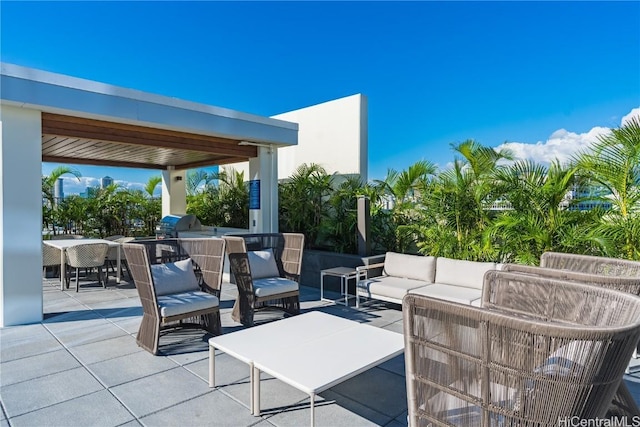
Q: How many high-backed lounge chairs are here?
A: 4